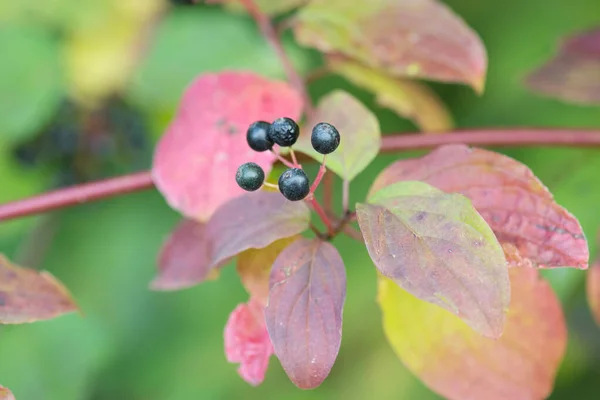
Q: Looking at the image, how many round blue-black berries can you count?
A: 5